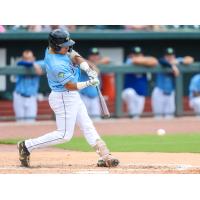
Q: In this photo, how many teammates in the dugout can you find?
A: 5